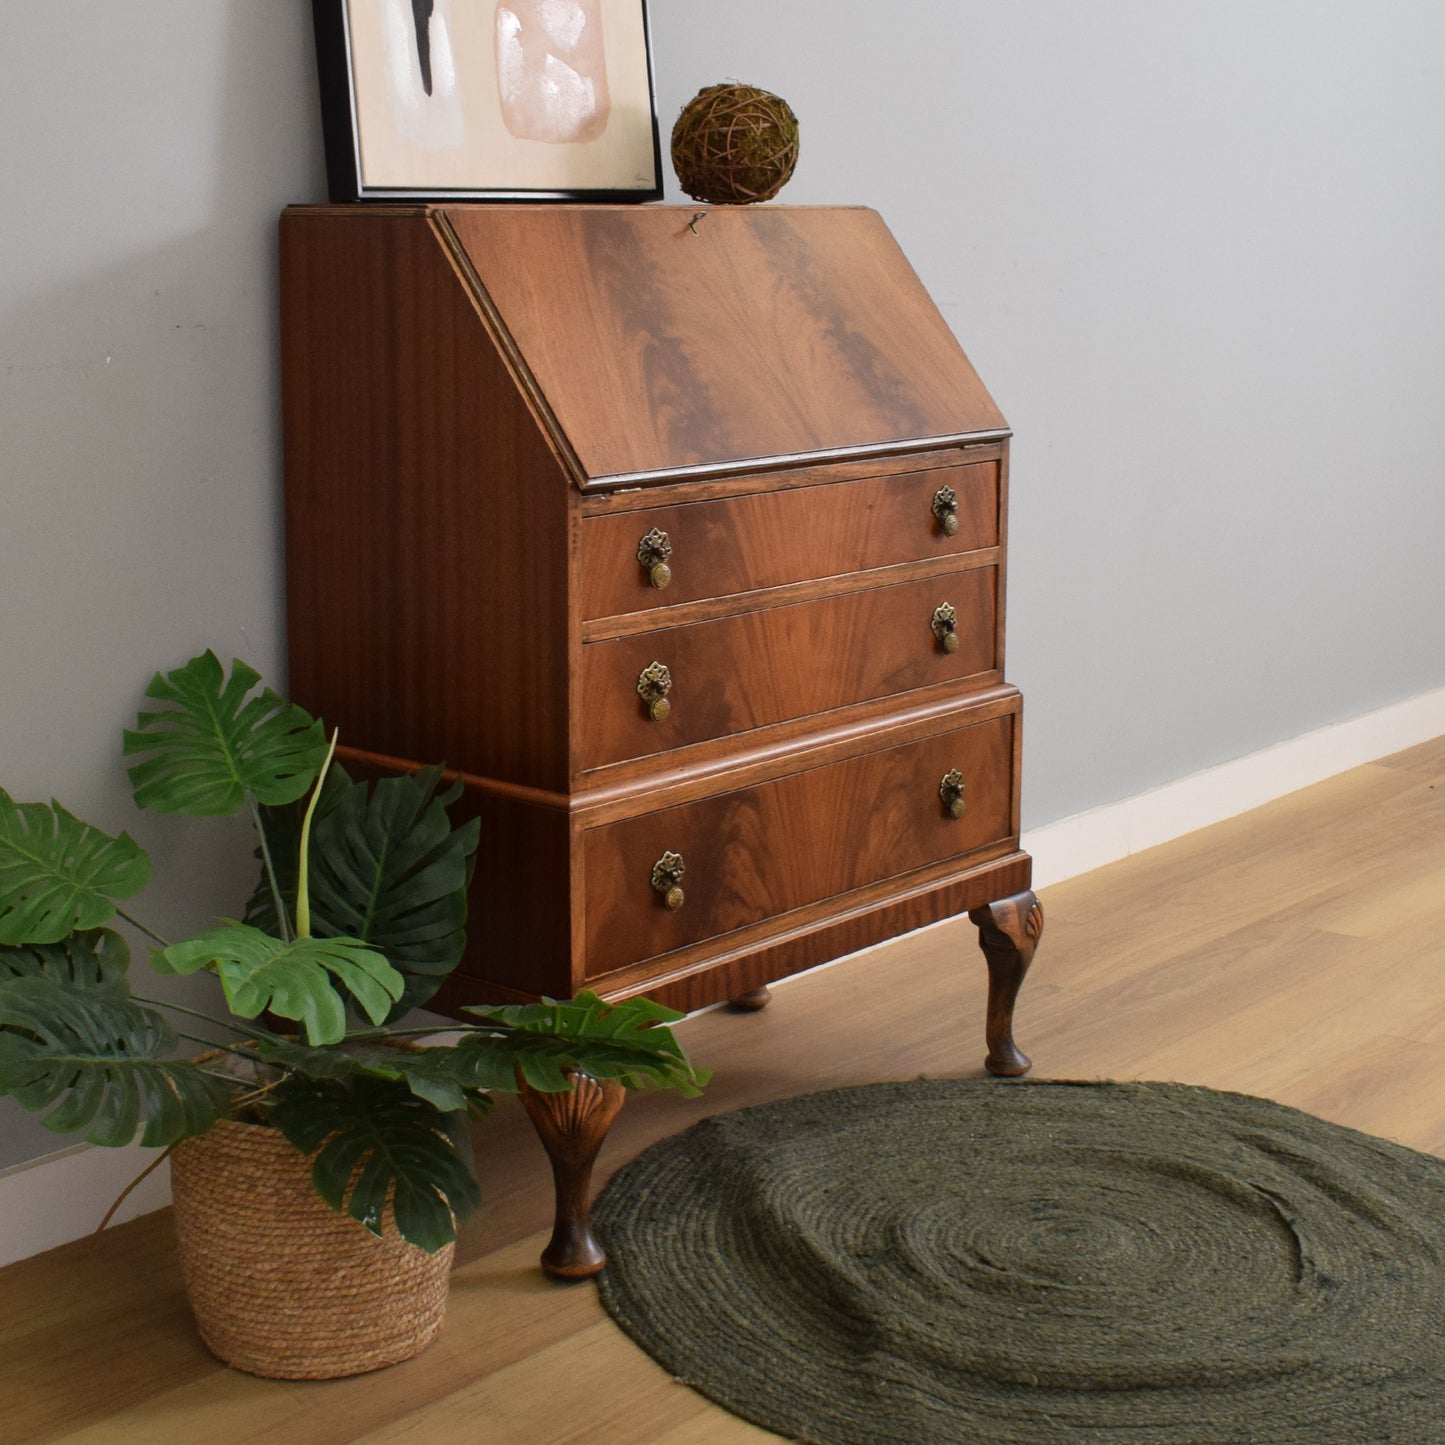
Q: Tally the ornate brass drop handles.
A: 6